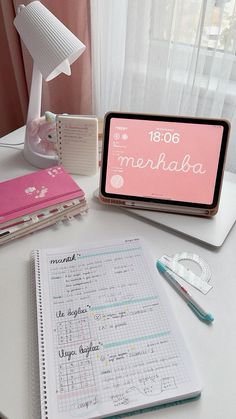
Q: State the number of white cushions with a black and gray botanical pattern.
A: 0